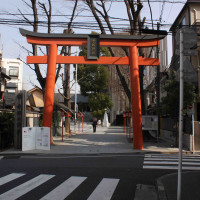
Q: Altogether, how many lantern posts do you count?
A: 7